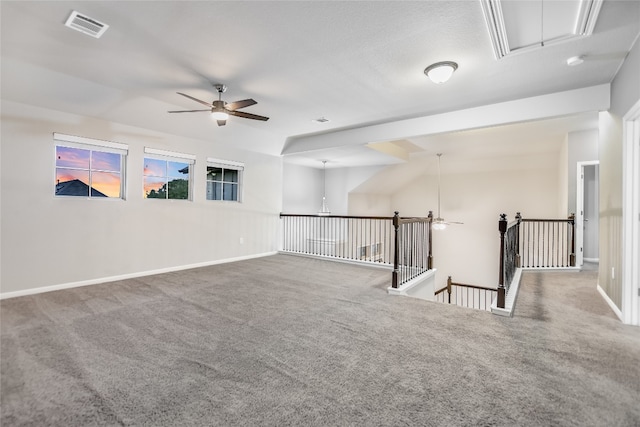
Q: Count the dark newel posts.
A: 6